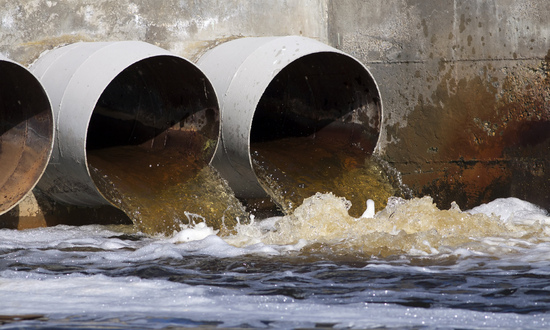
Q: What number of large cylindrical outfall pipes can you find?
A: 3